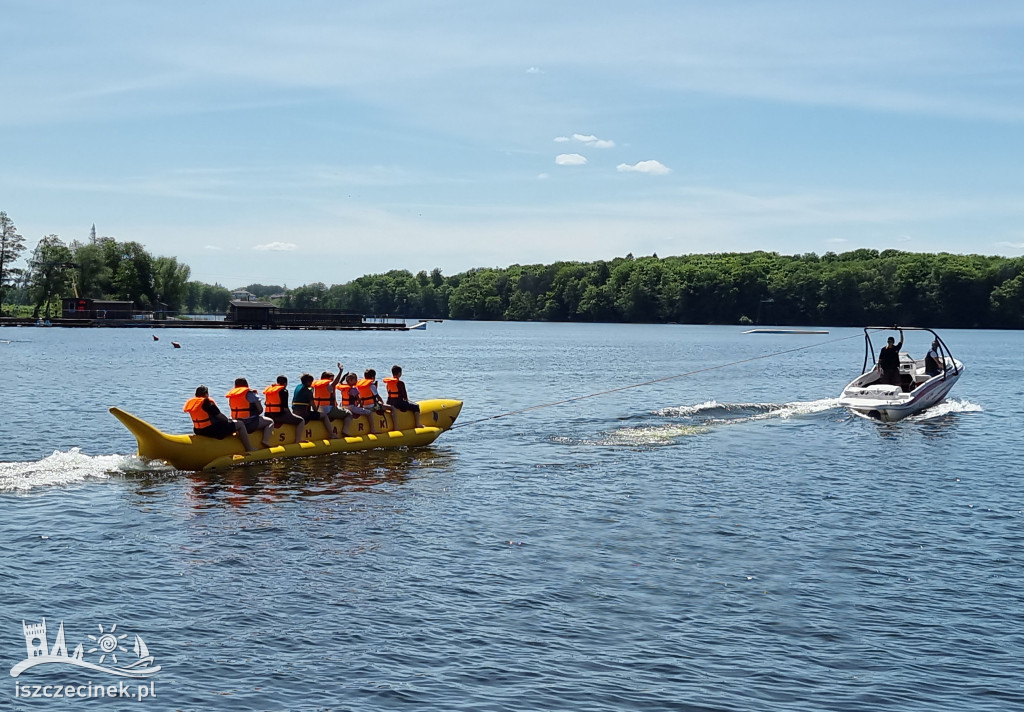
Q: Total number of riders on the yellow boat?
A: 8